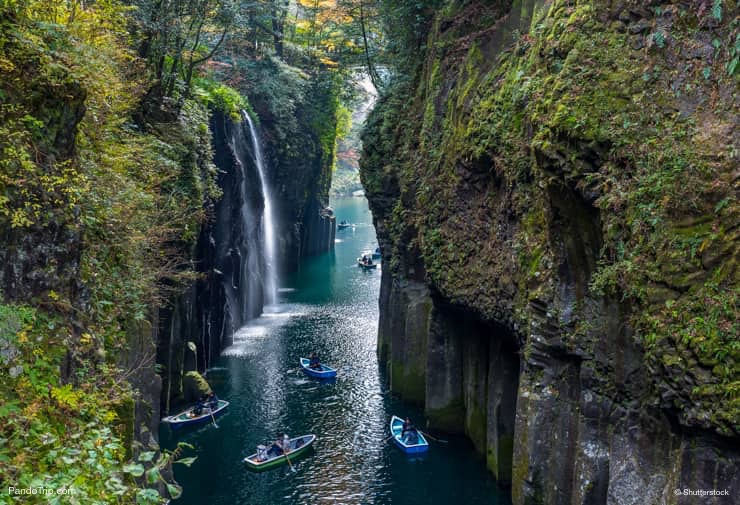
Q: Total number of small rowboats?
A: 7